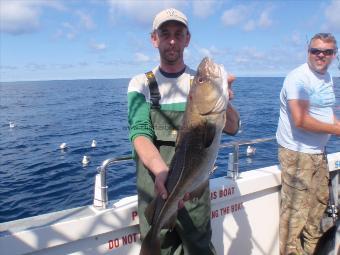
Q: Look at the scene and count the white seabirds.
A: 5